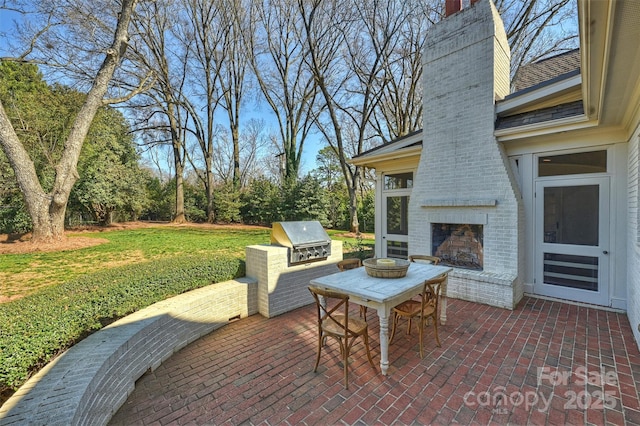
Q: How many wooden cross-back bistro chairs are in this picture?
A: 4